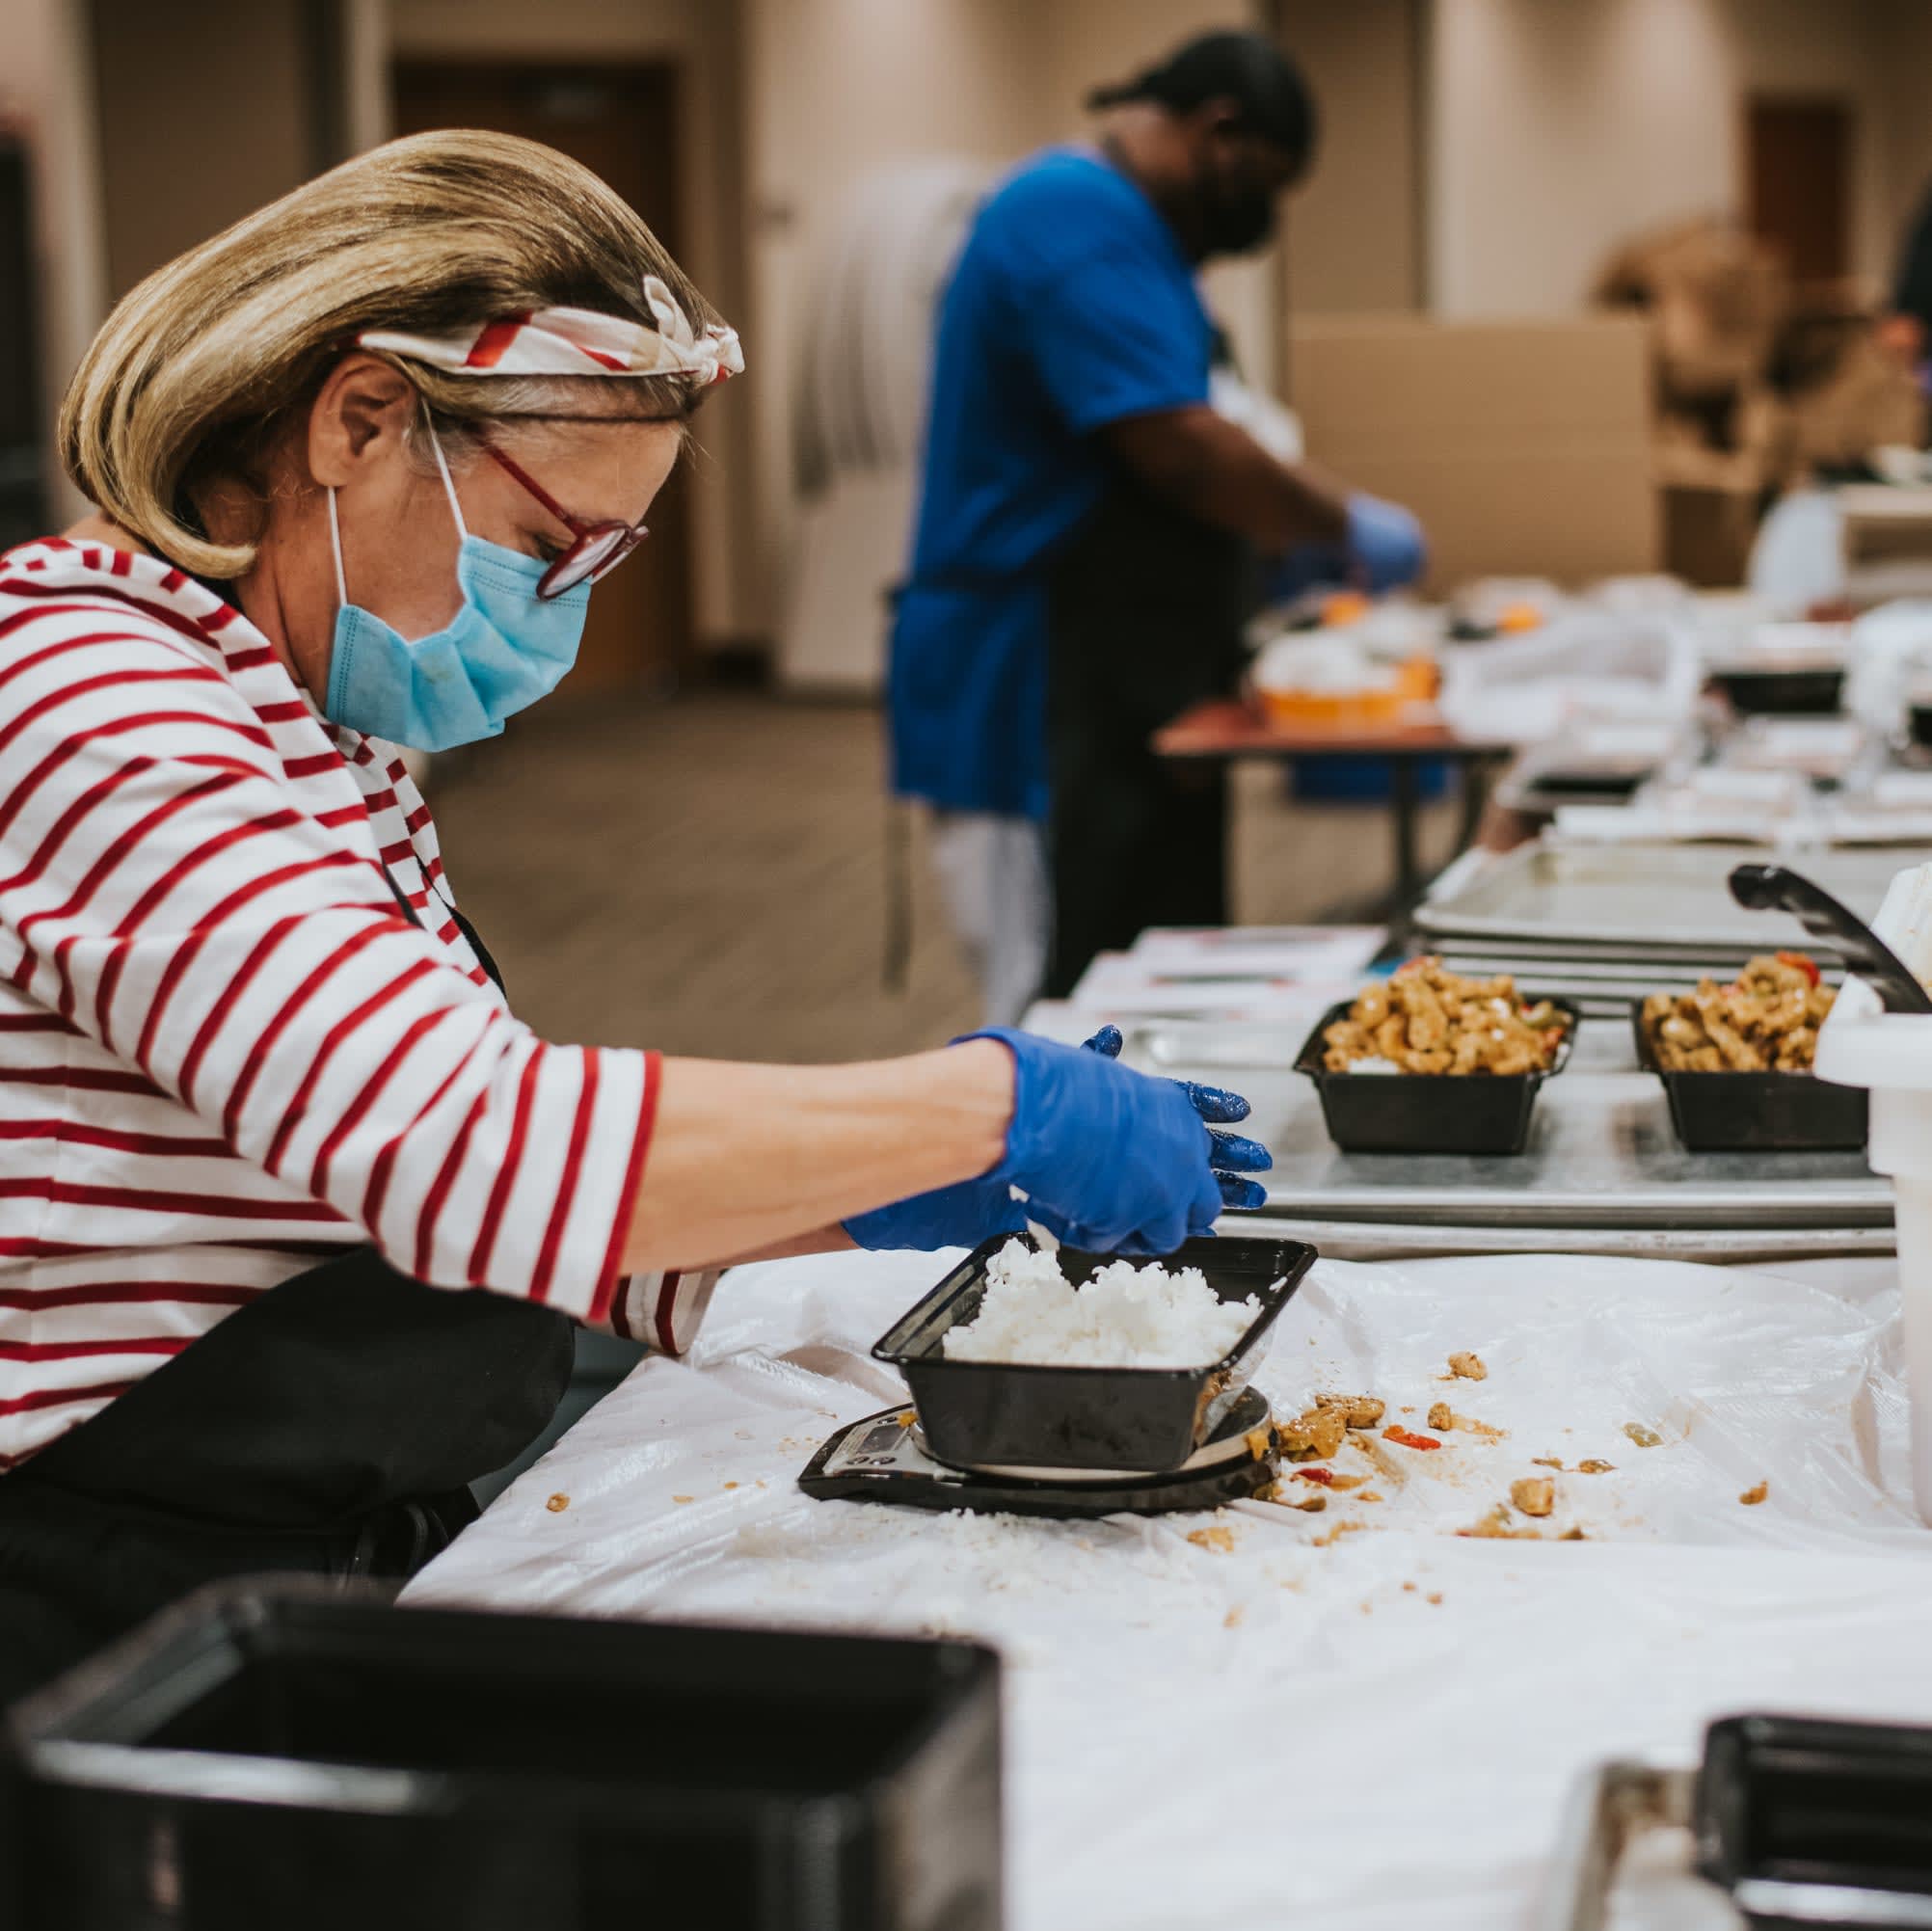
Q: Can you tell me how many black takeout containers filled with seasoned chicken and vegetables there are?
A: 2